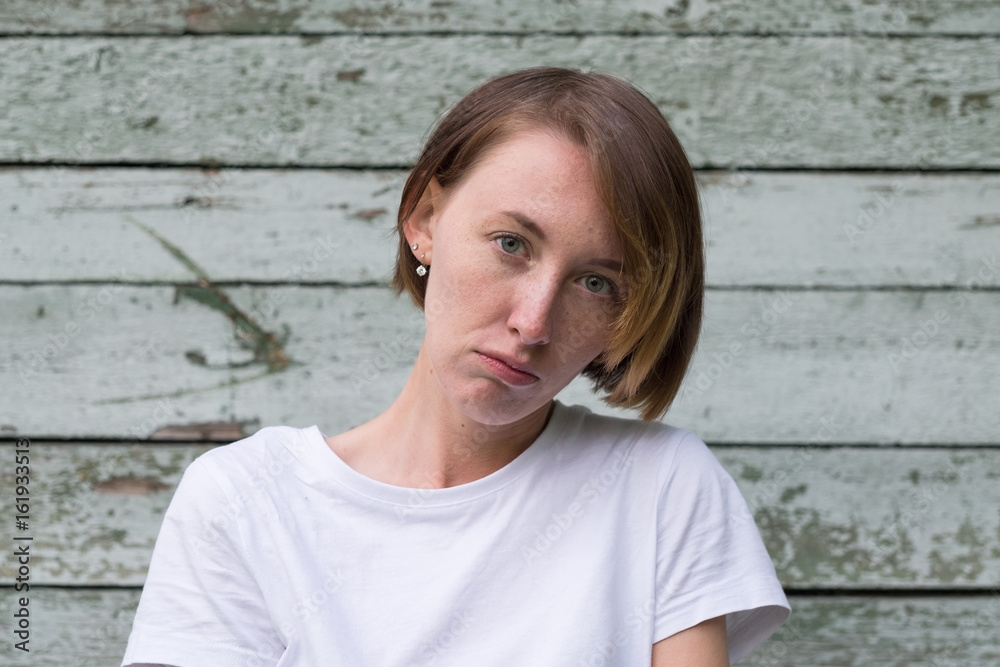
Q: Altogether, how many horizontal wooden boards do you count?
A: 6